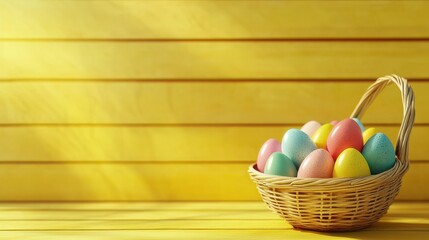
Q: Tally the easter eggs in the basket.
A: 12